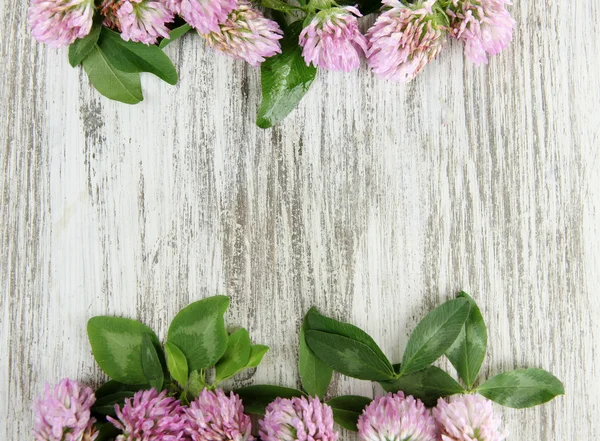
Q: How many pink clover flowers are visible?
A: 13